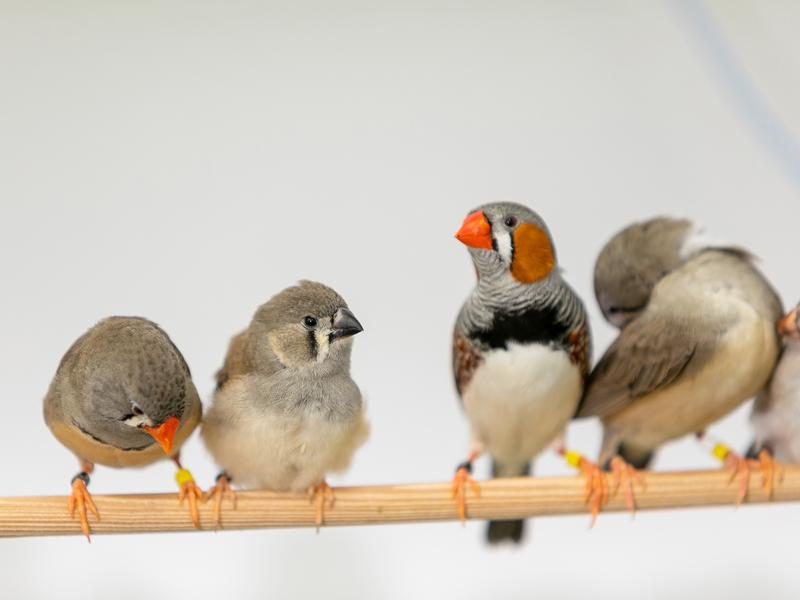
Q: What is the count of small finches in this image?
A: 5